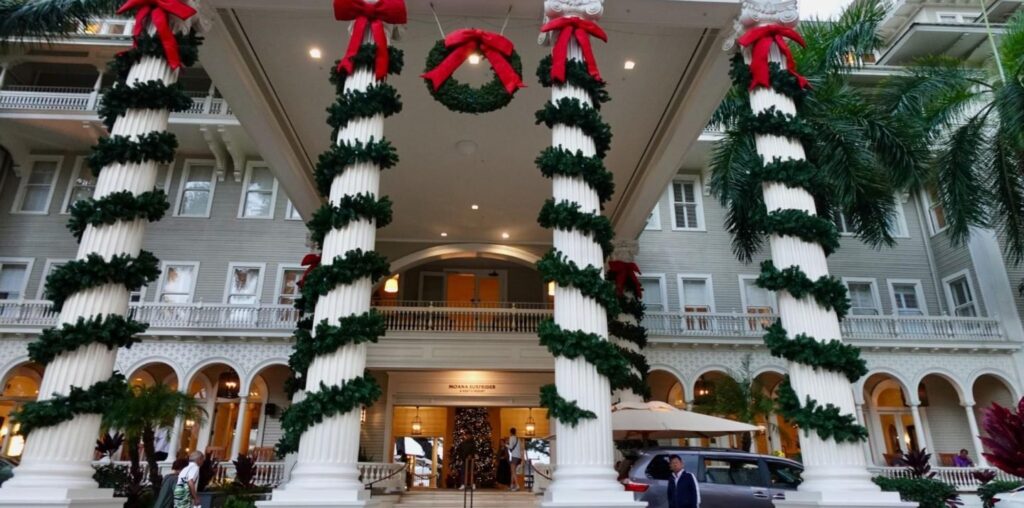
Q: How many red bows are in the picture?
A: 7